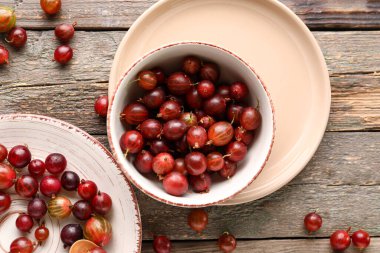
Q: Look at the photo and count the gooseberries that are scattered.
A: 13